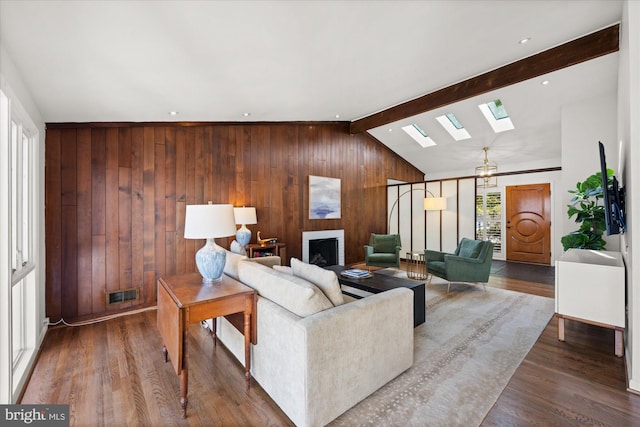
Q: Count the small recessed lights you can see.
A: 6